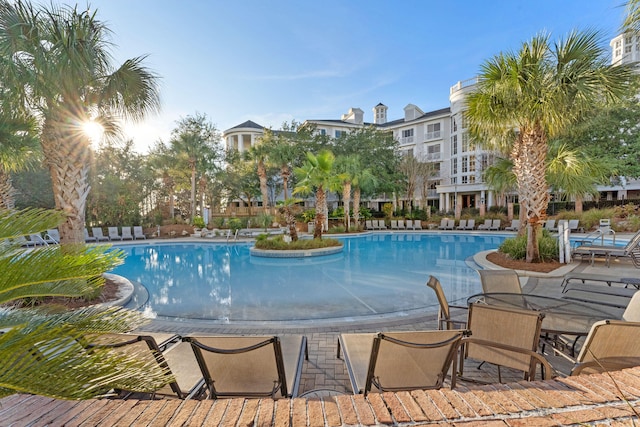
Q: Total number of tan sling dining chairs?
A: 5